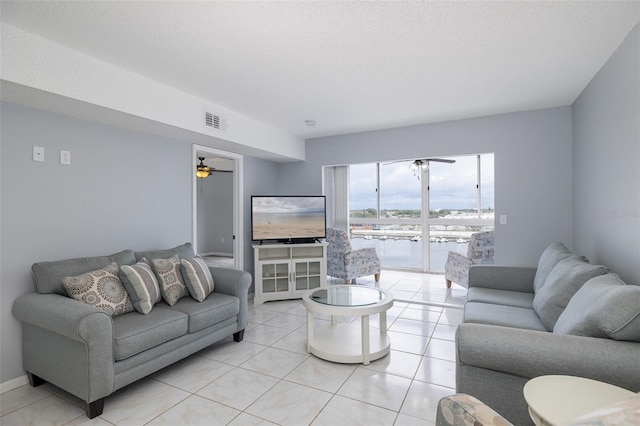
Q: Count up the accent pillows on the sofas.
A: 4